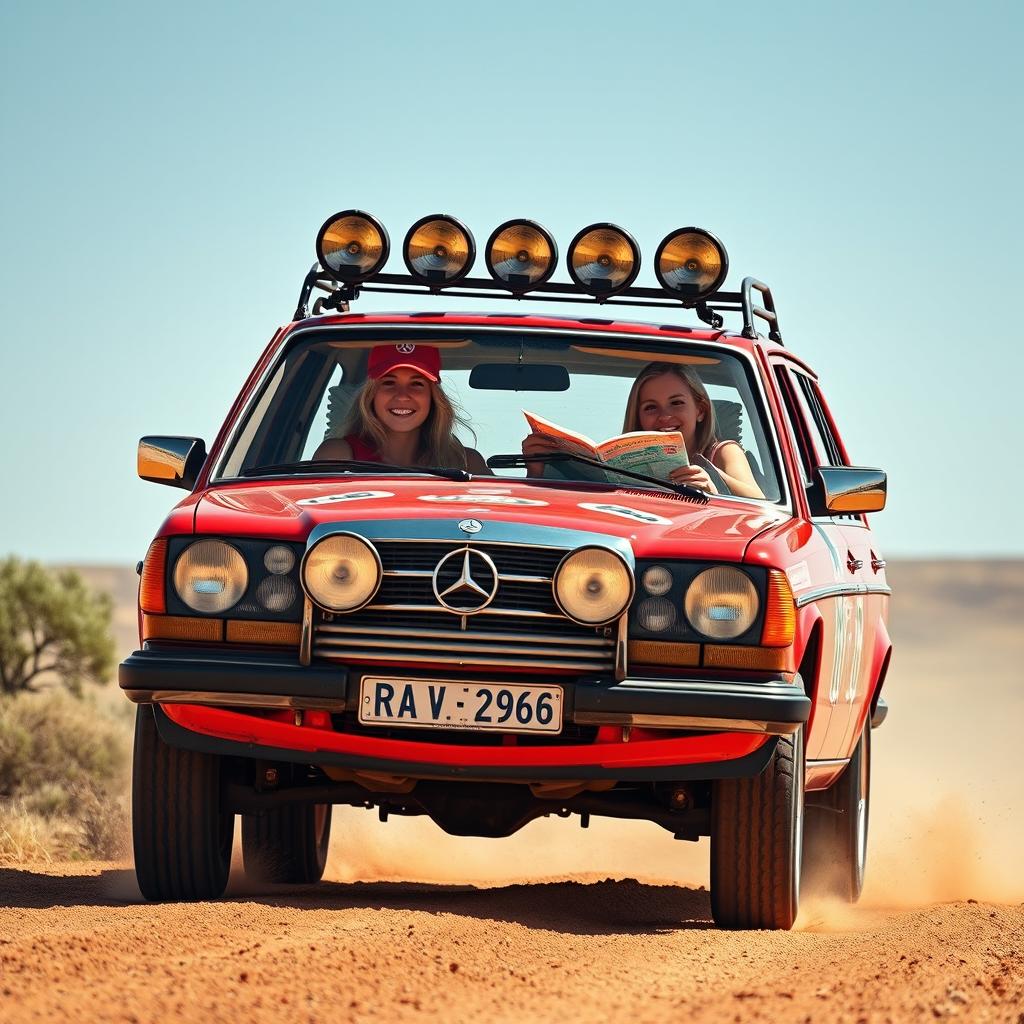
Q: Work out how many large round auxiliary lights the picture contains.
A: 7